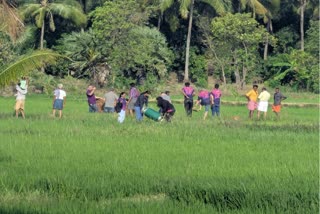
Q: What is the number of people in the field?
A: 15